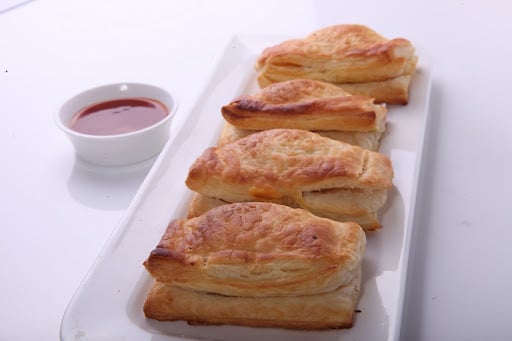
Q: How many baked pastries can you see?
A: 4